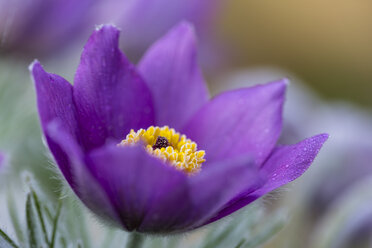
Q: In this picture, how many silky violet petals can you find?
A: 8